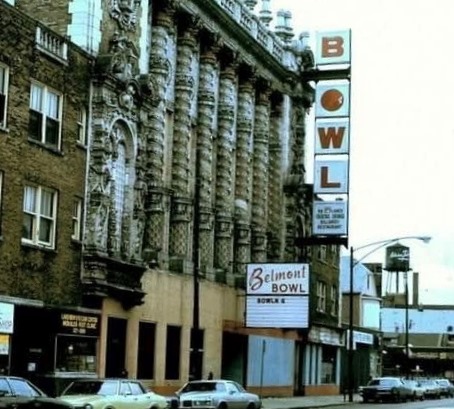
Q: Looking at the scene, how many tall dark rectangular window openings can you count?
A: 4